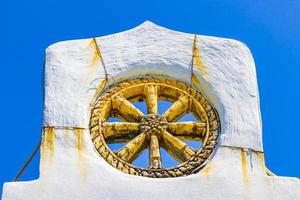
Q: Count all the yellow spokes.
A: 8